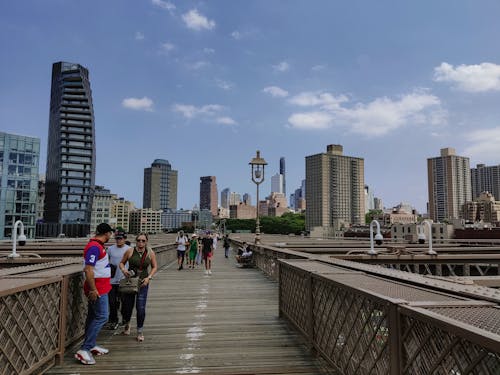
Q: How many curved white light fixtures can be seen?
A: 3